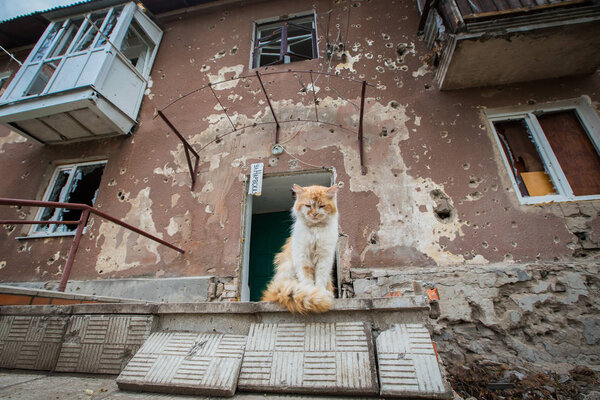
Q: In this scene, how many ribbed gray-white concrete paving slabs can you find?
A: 5